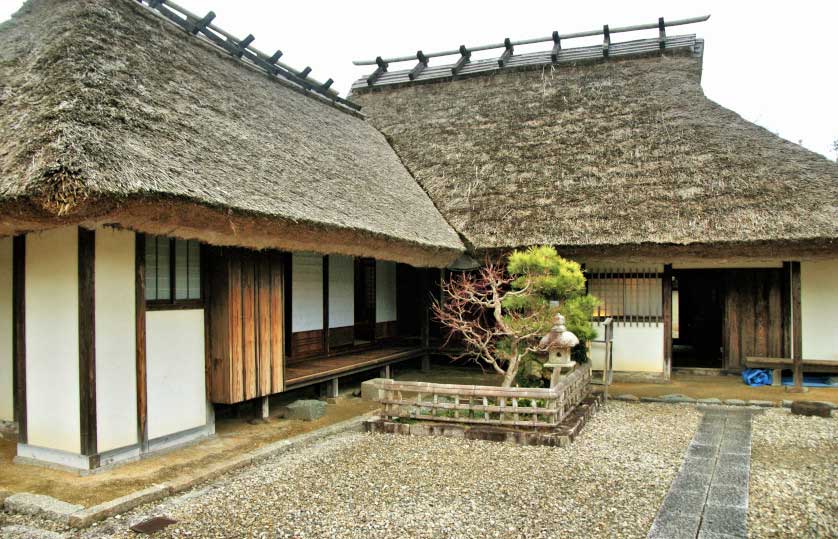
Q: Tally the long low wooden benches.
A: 1